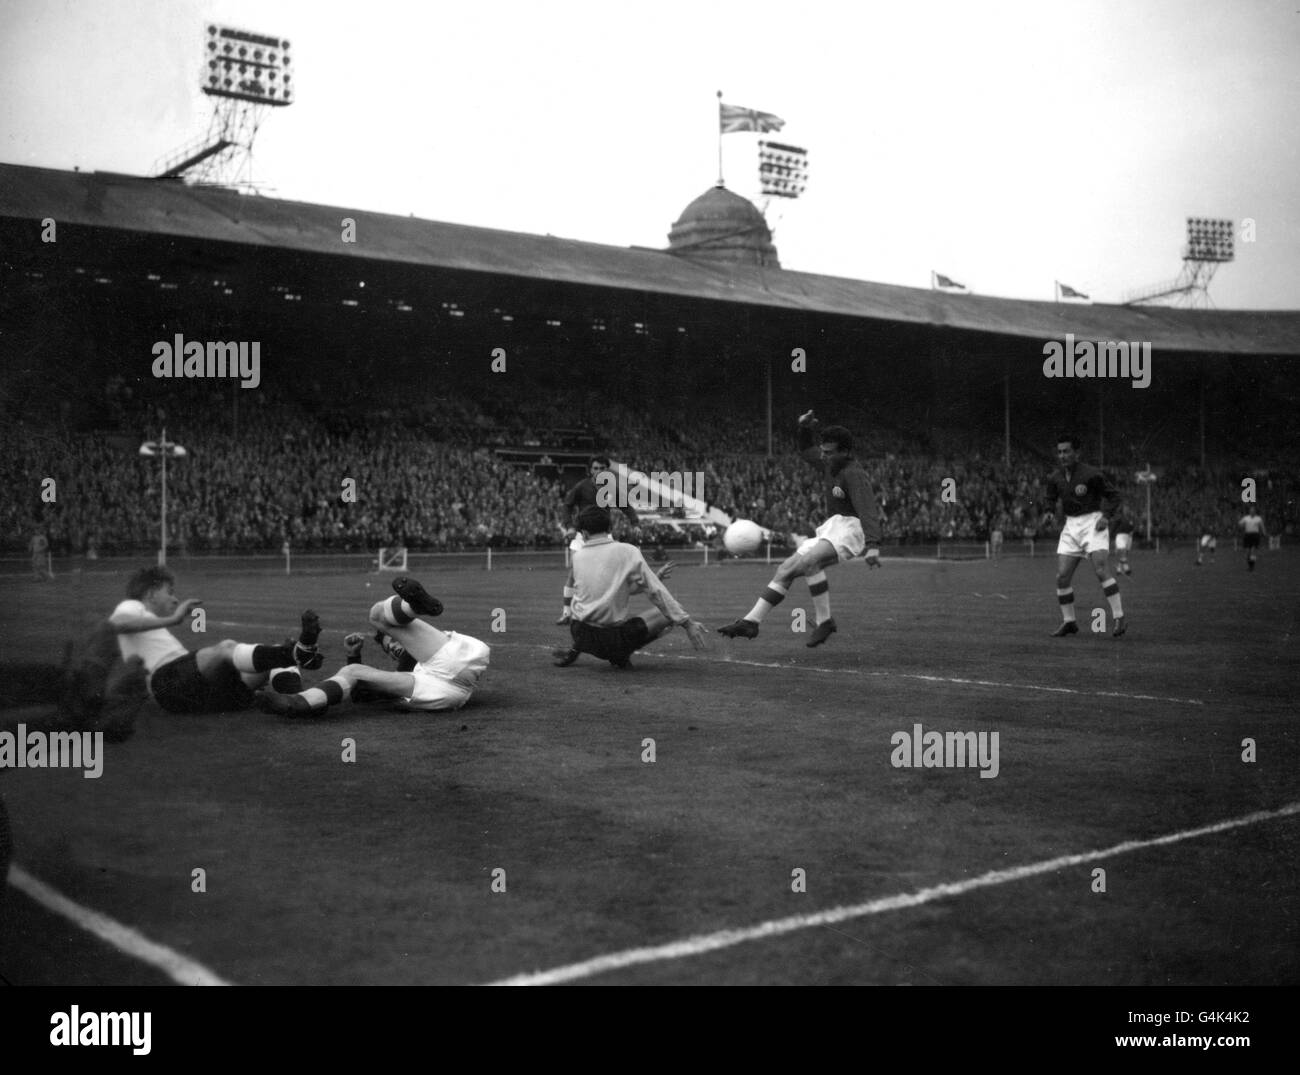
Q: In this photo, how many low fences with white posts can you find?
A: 1